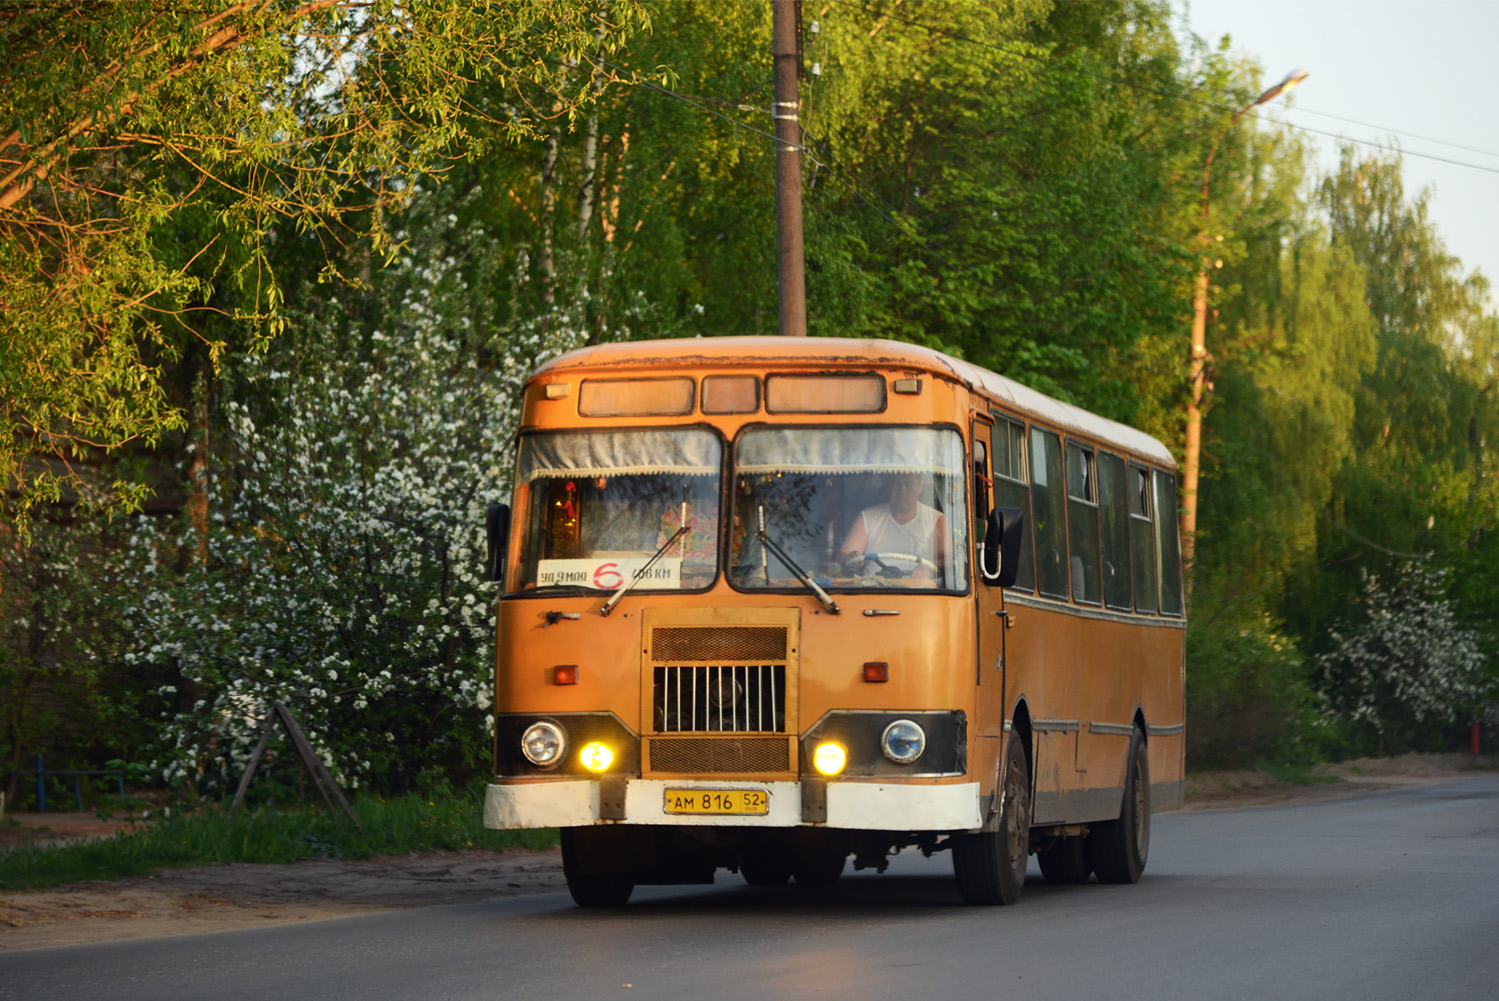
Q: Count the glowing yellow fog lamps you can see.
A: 2